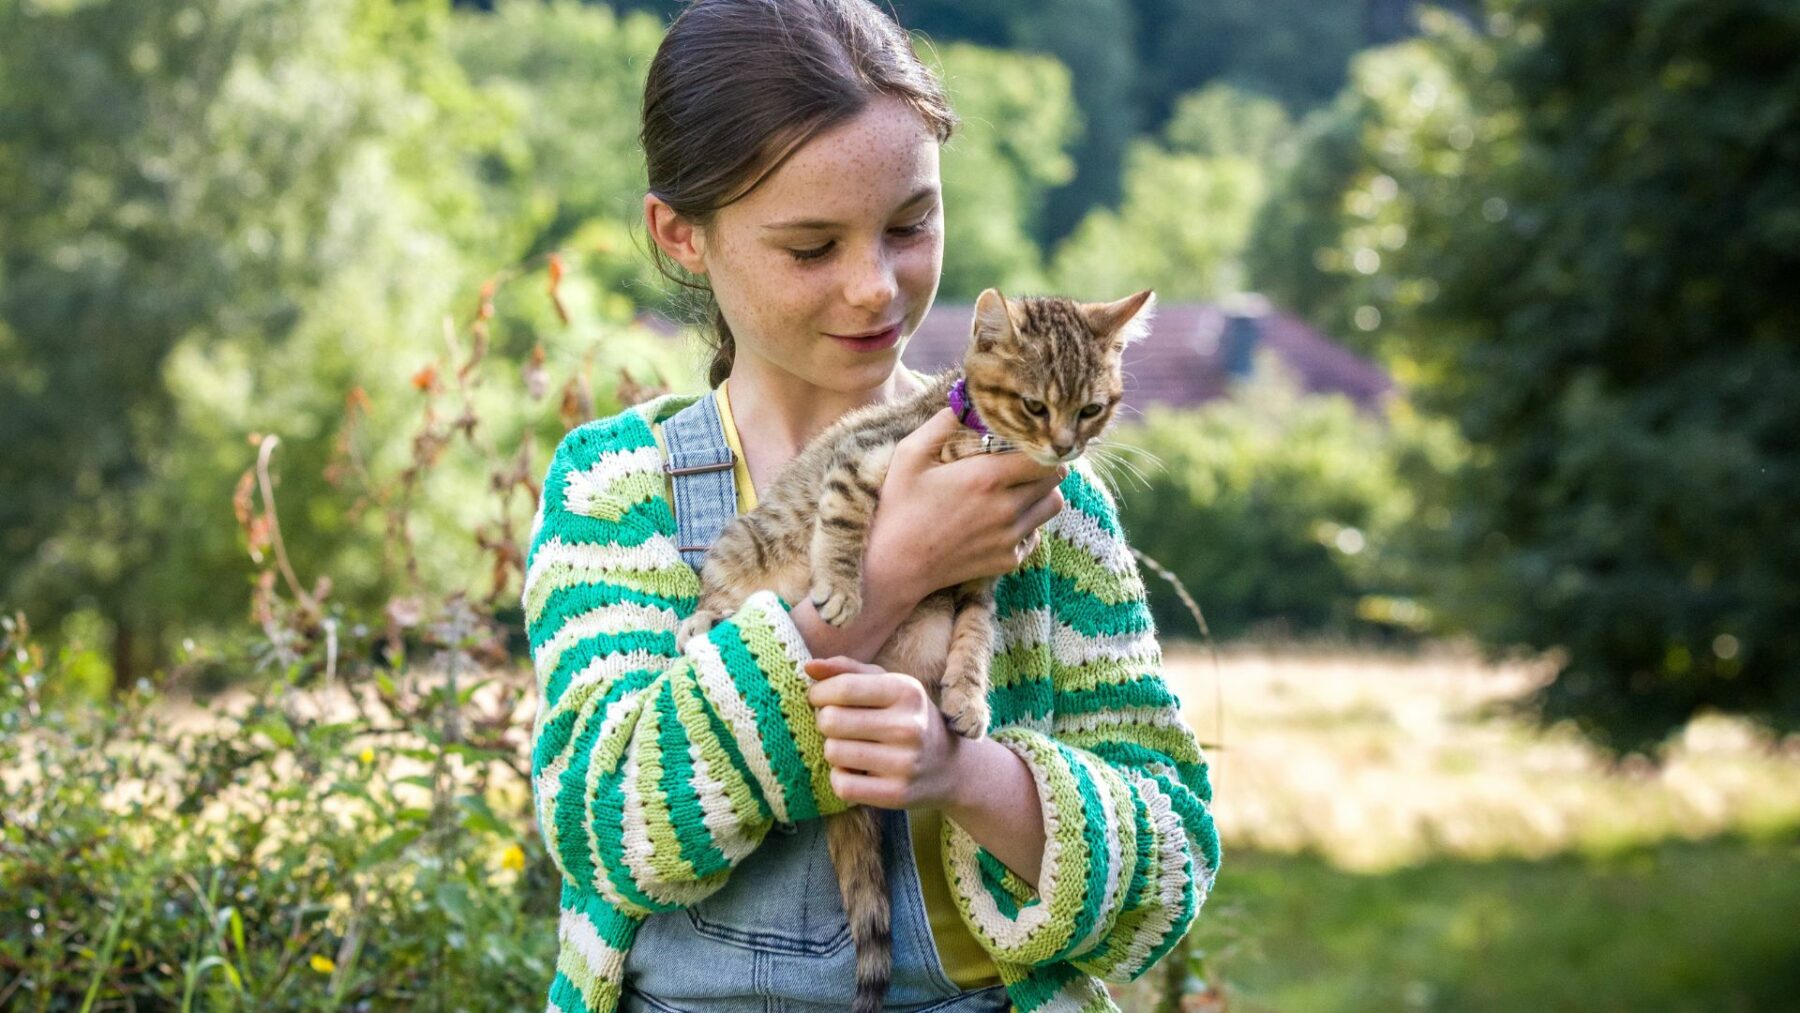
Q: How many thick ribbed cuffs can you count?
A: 2